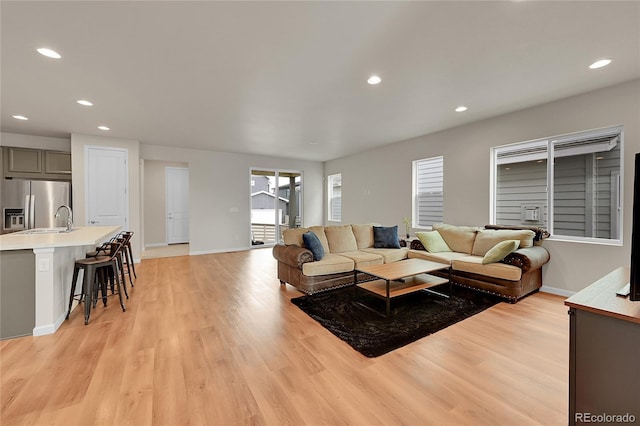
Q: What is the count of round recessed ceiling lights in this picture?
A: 7